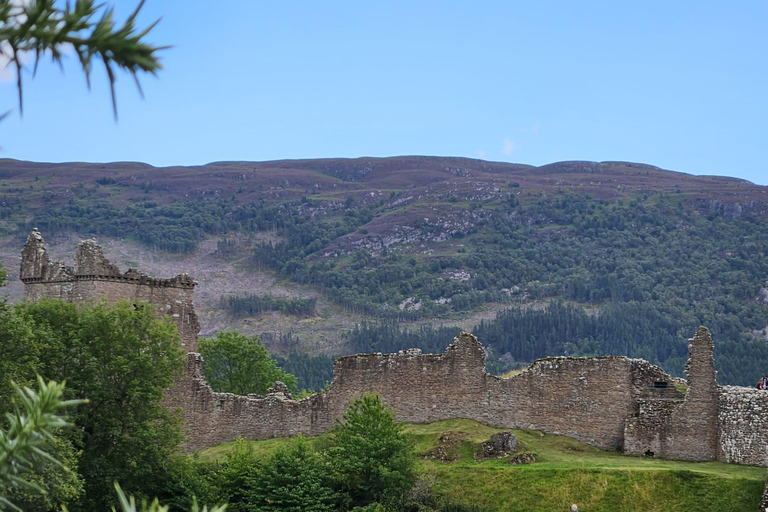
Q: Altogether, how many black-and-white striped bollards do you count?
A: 0